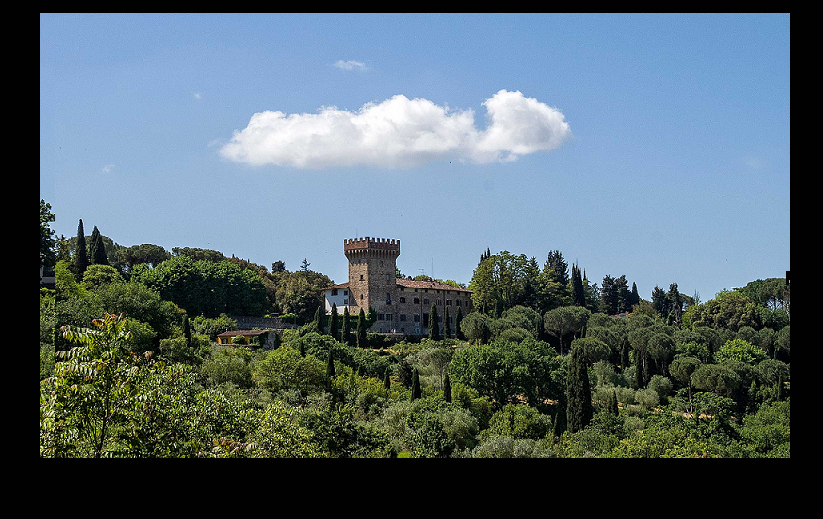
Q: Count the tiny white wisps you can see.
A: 3